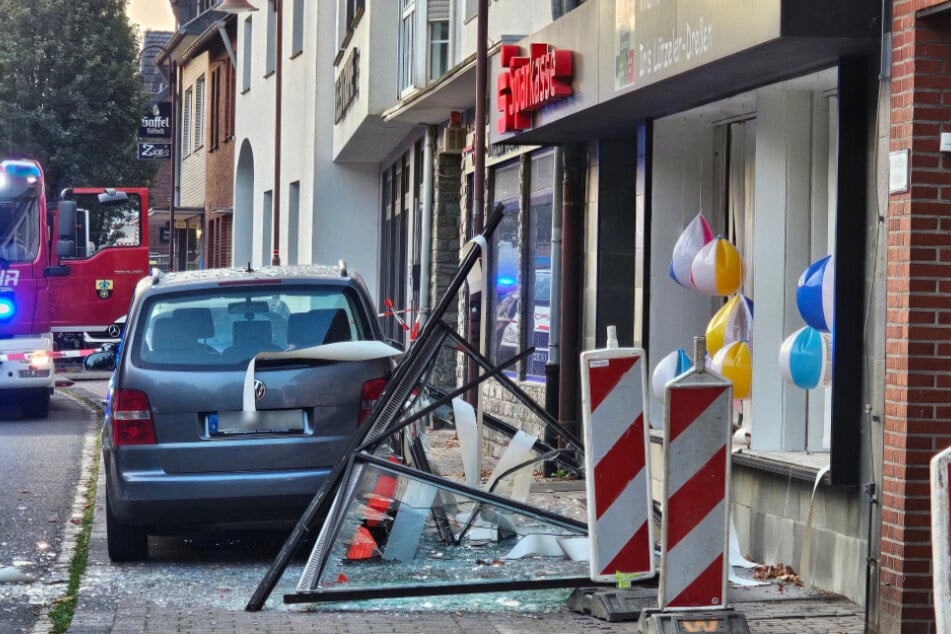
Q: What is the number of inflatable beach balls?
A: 7